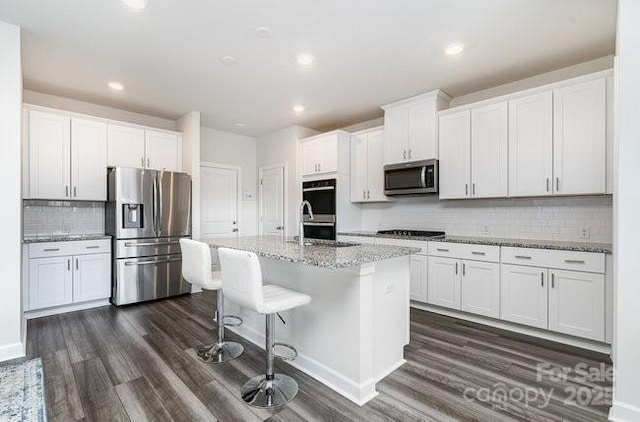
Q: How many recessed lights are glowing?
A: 5